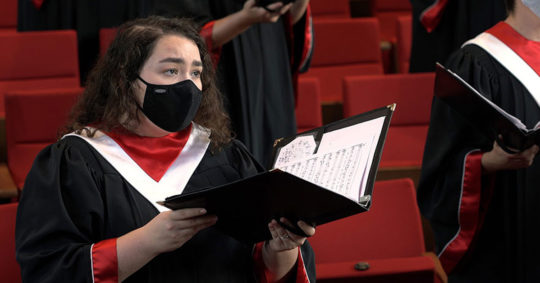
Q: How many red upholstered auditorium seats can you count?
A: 12